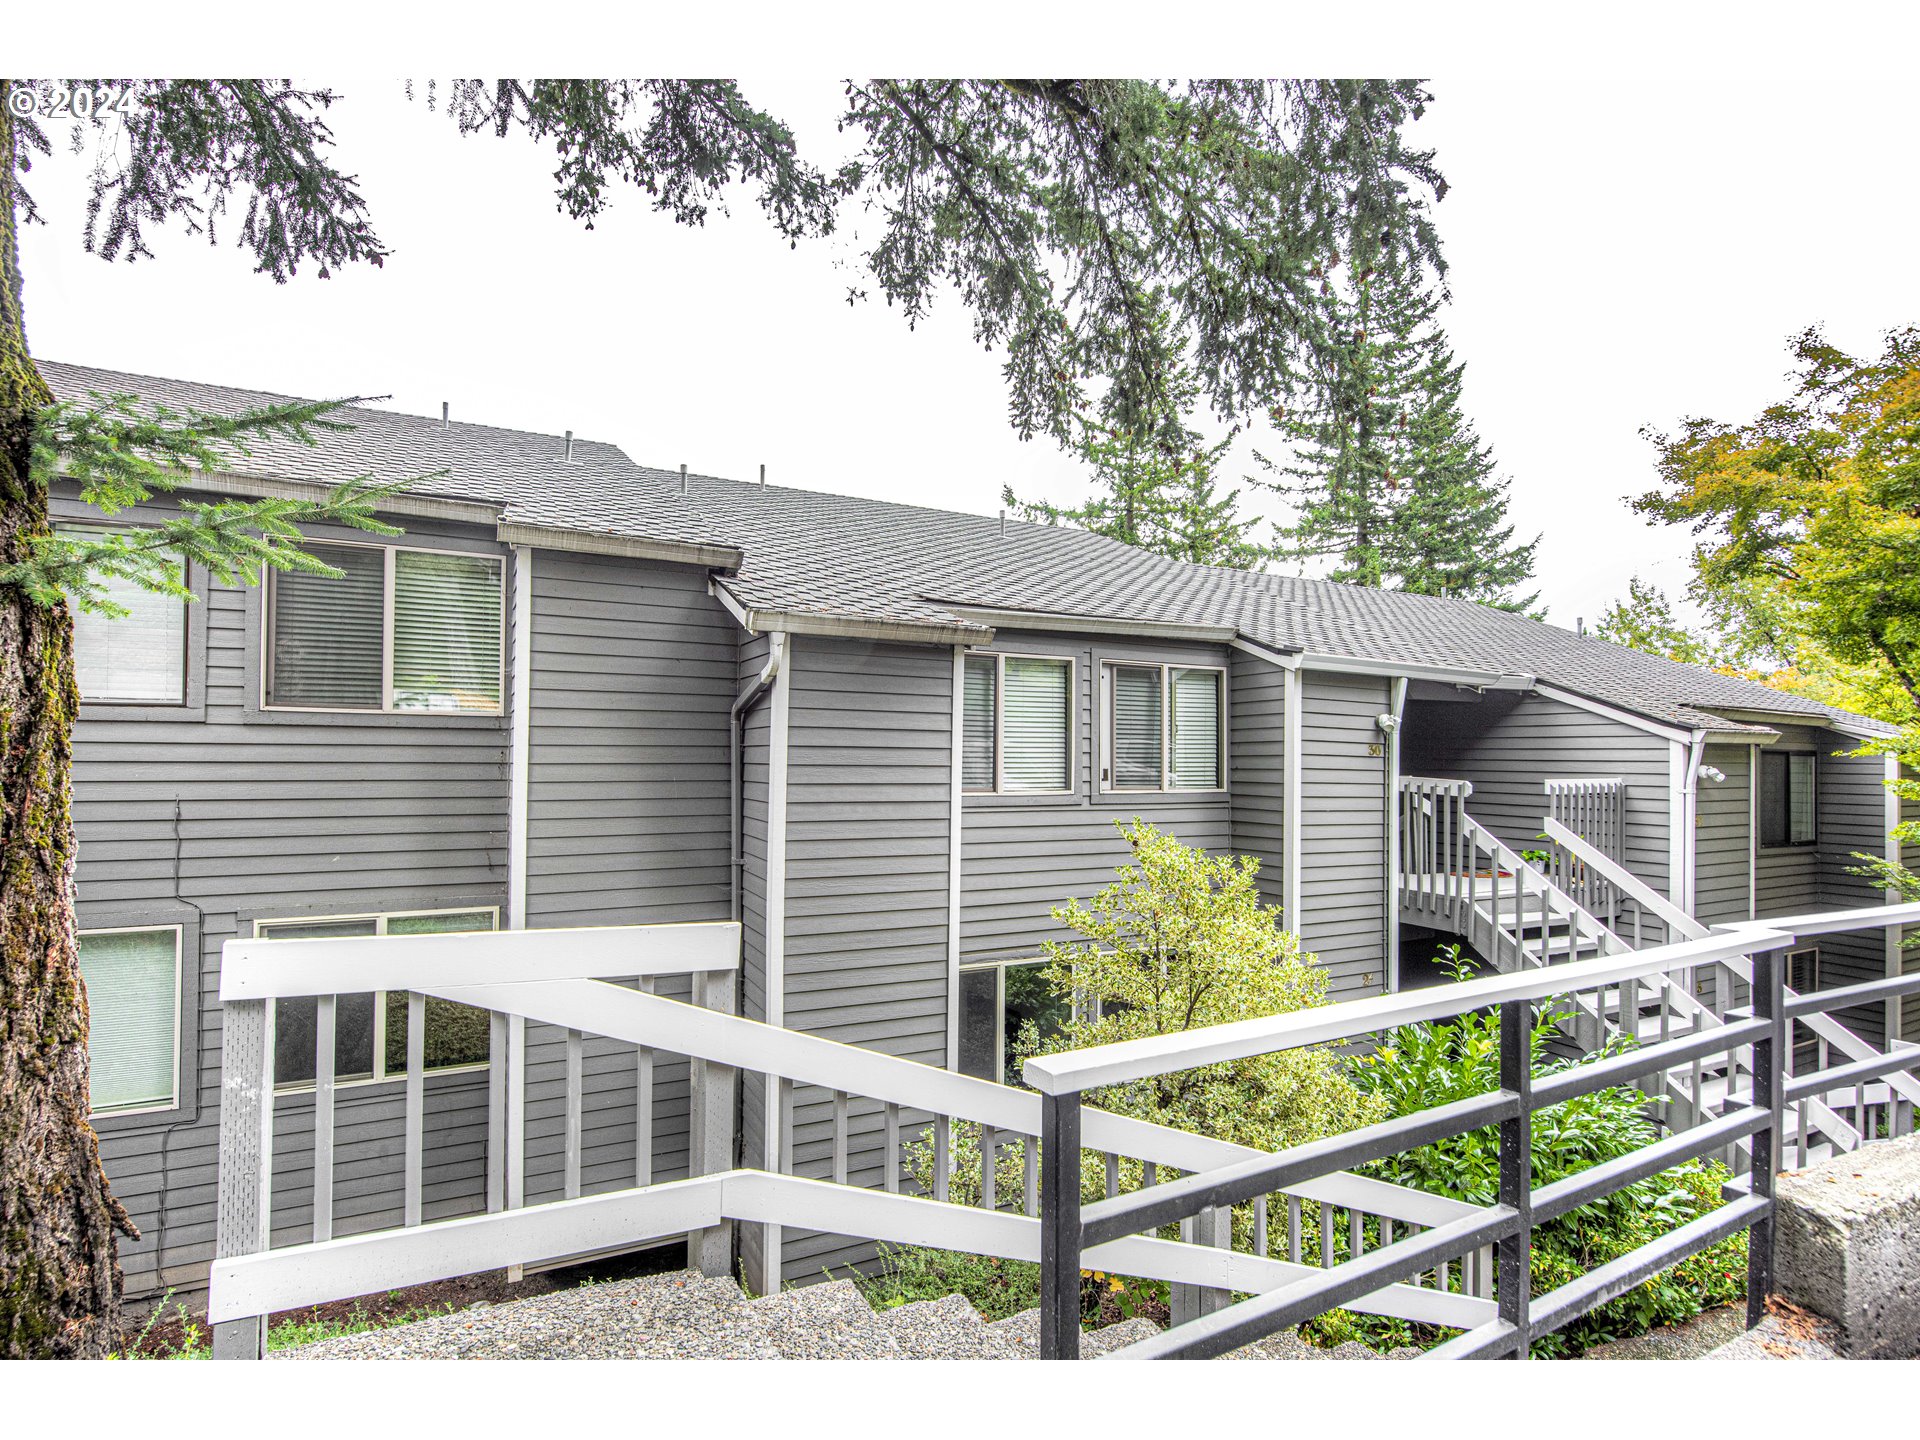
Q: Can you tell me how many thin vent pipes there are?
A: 7